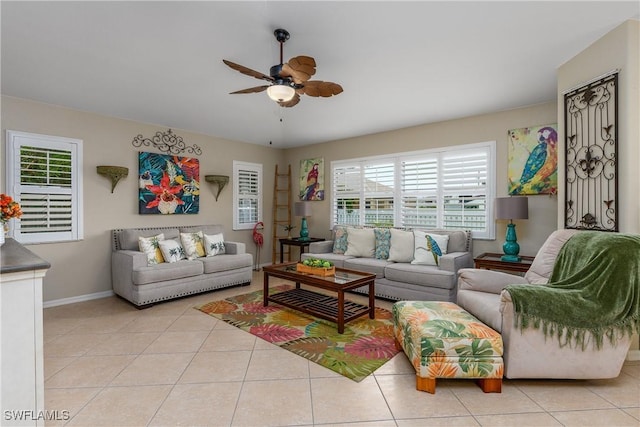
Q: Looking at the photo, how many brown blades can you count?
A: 5